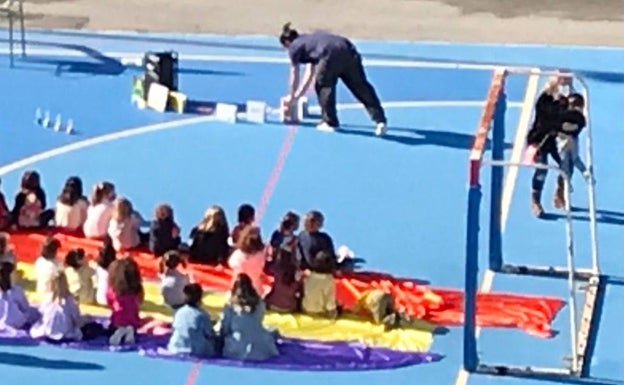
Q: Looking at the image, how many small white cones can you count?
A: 4